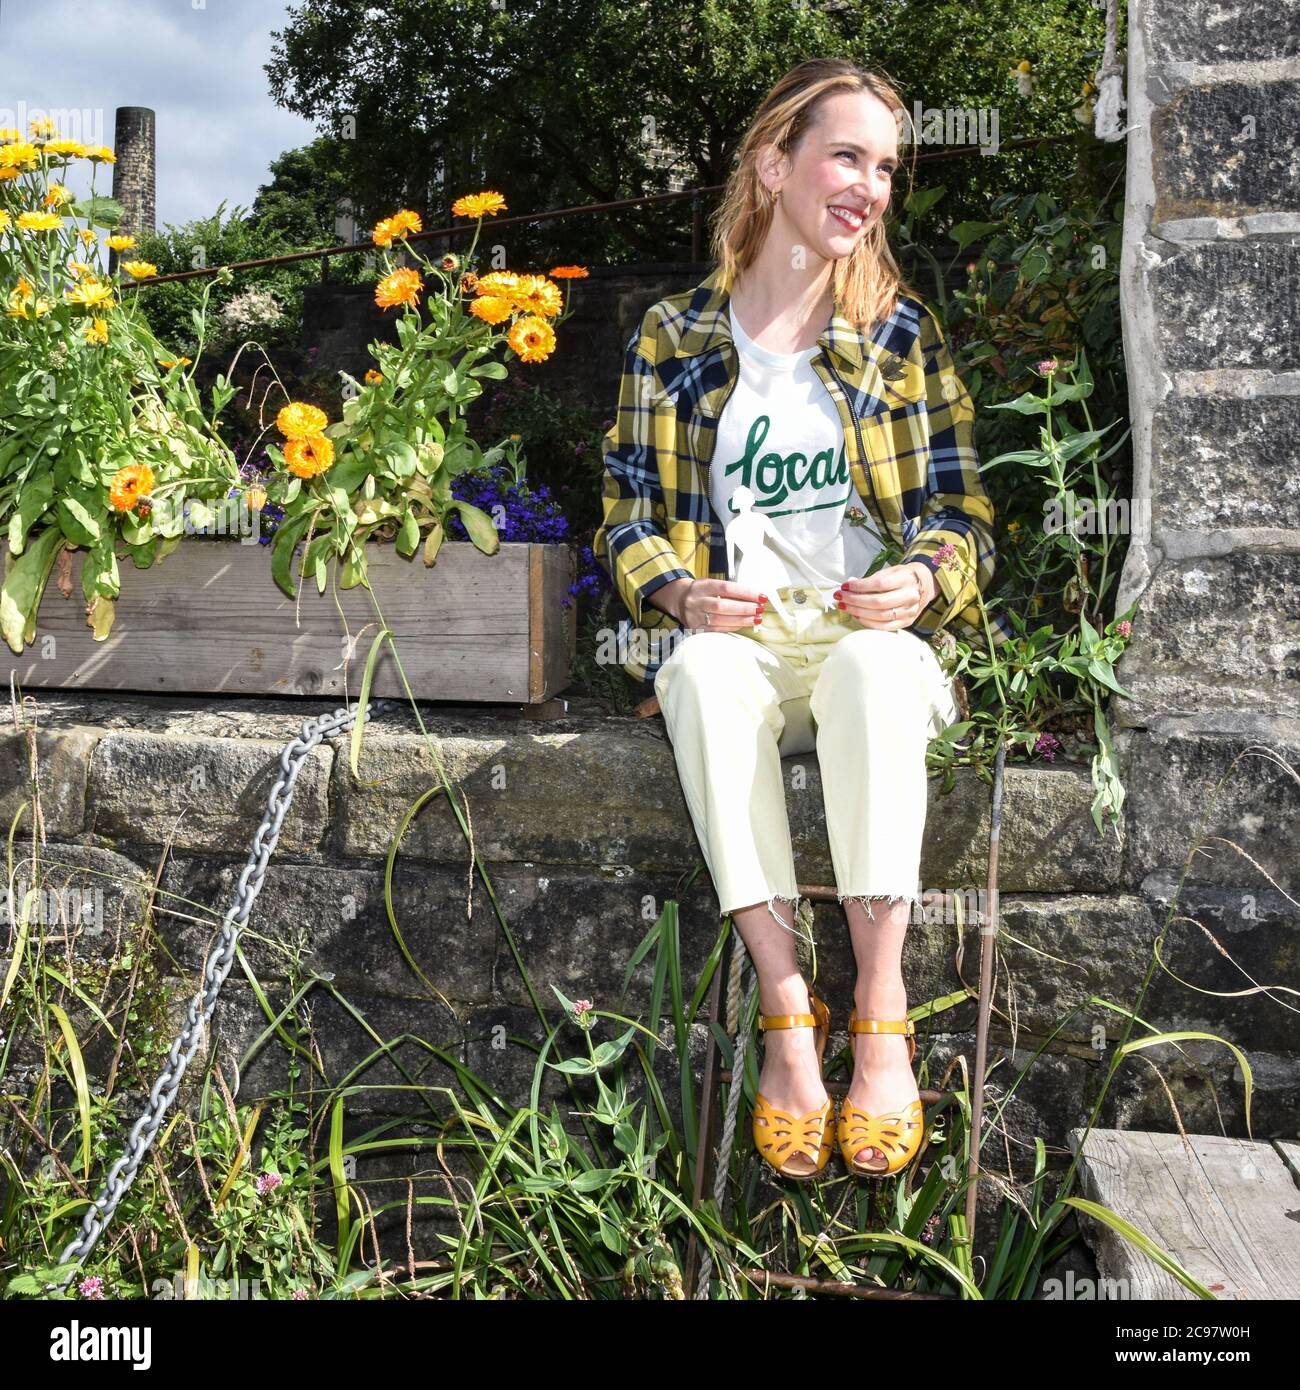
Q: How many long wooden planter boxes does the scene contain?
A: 1